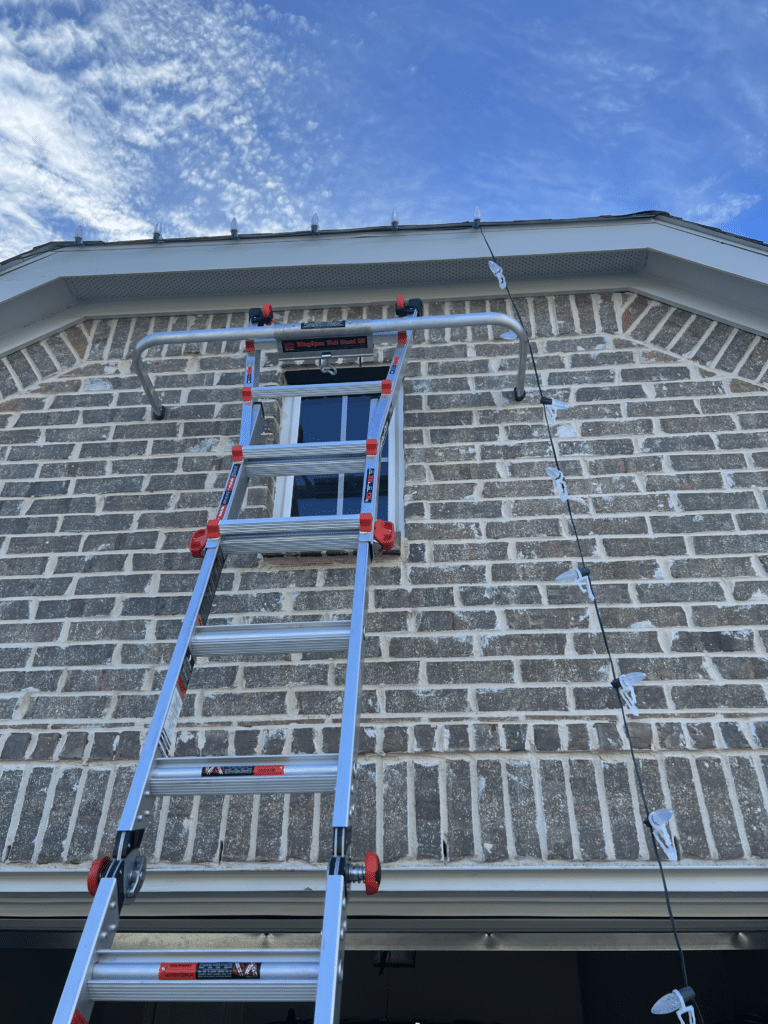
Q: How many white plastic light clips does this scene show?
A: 7